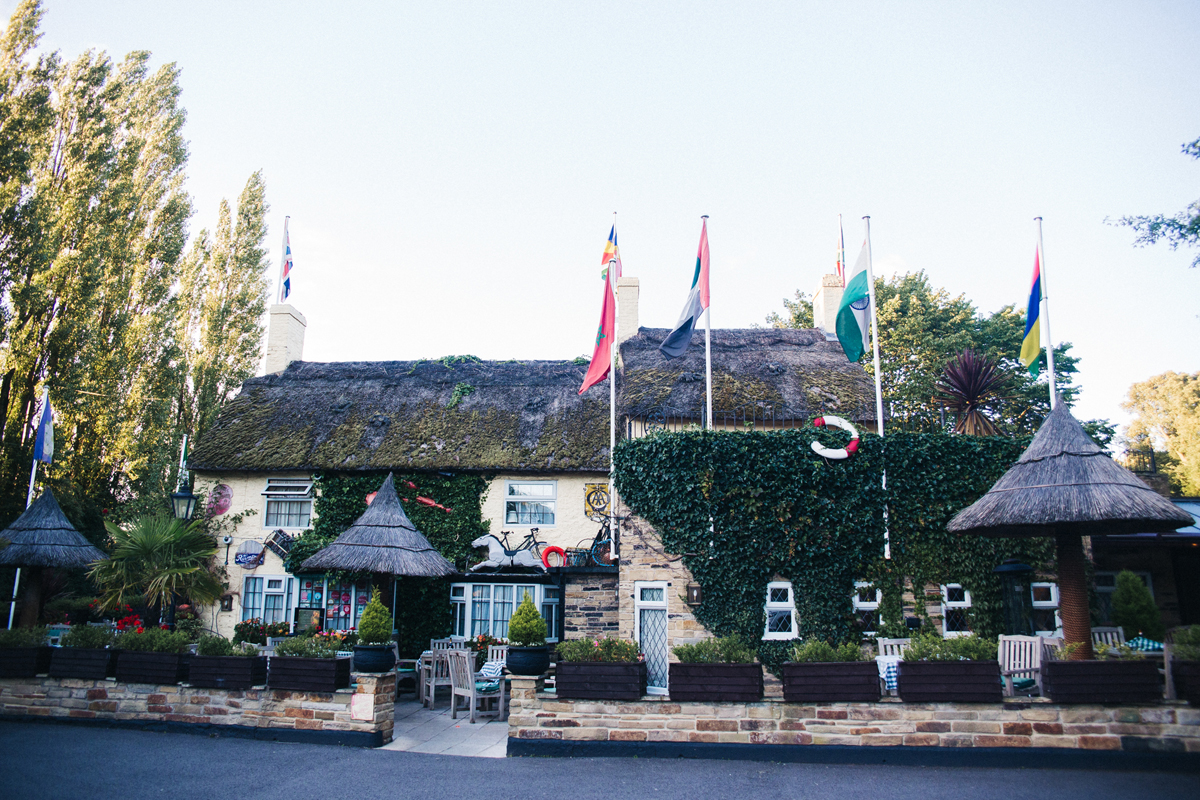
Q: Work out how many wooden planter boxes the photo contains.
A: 11